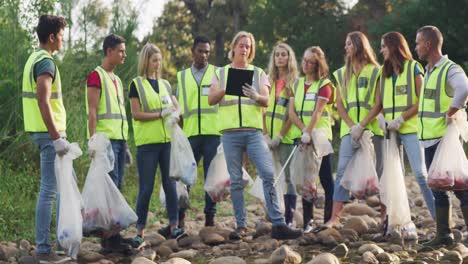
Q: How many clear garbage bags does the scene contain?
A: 10